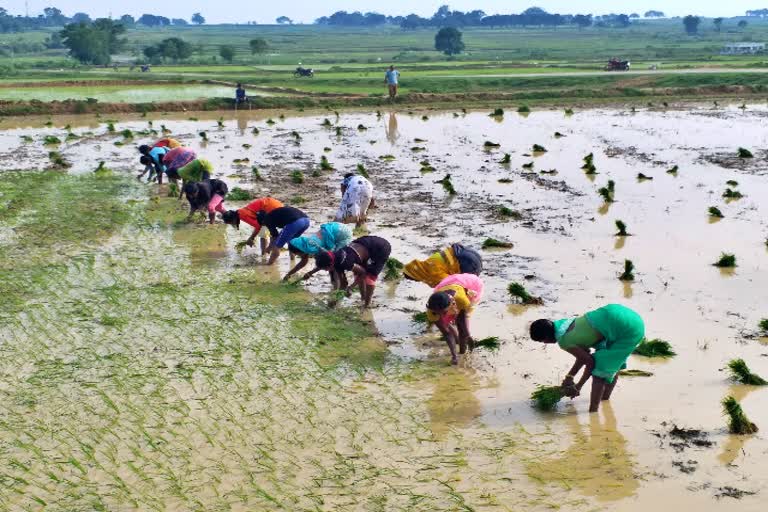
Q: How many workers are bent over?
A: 13